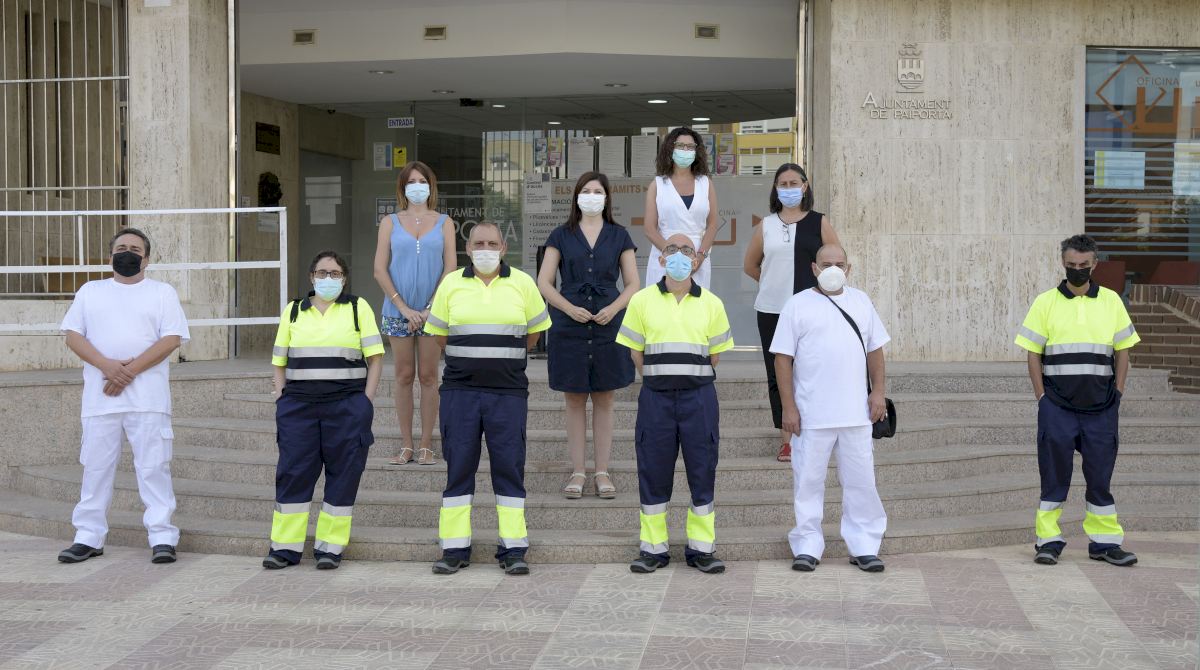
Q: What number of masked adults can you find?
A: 10